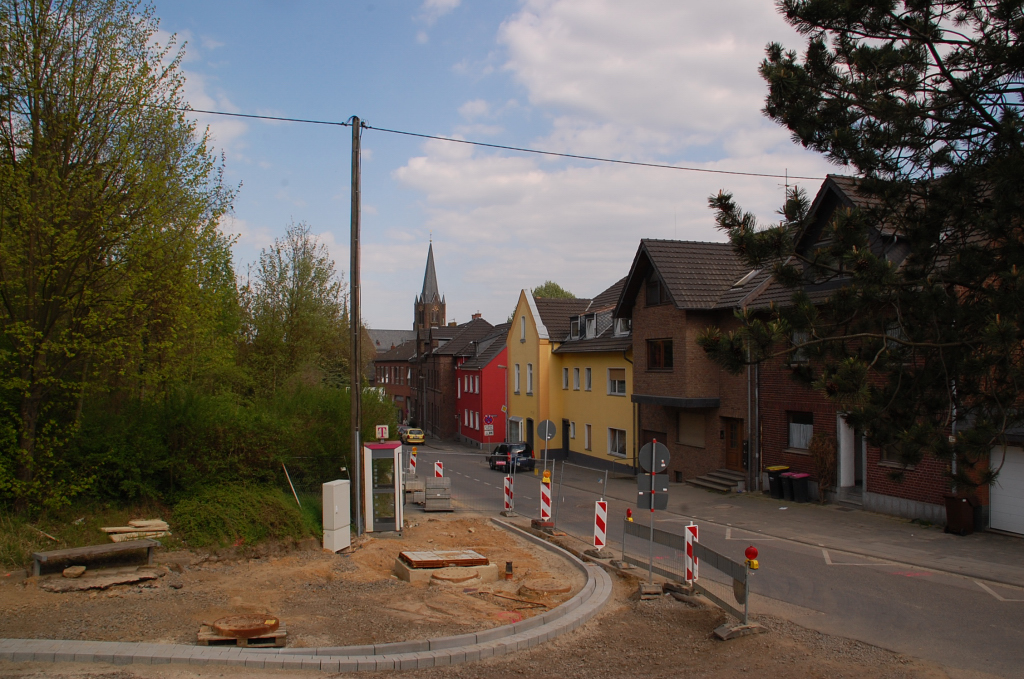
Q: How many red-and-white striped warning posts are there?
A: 6